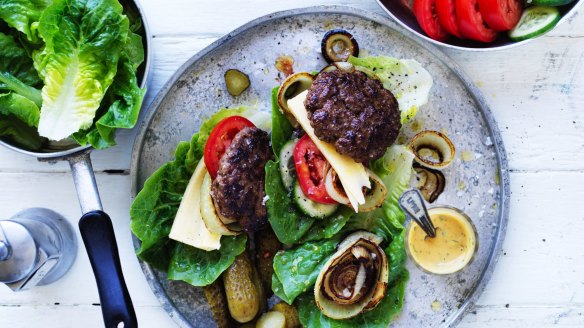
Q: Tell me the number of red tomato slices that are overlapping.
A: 4